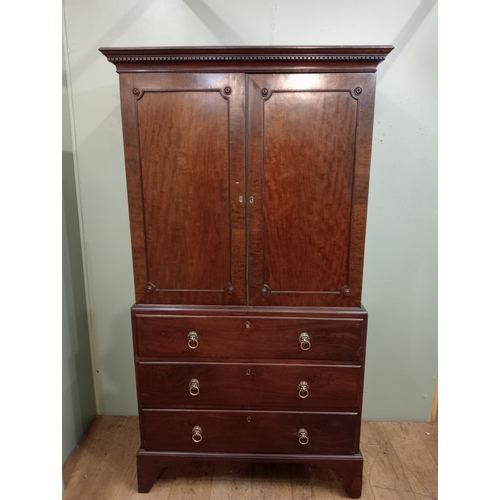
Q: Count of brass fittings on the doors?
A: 2